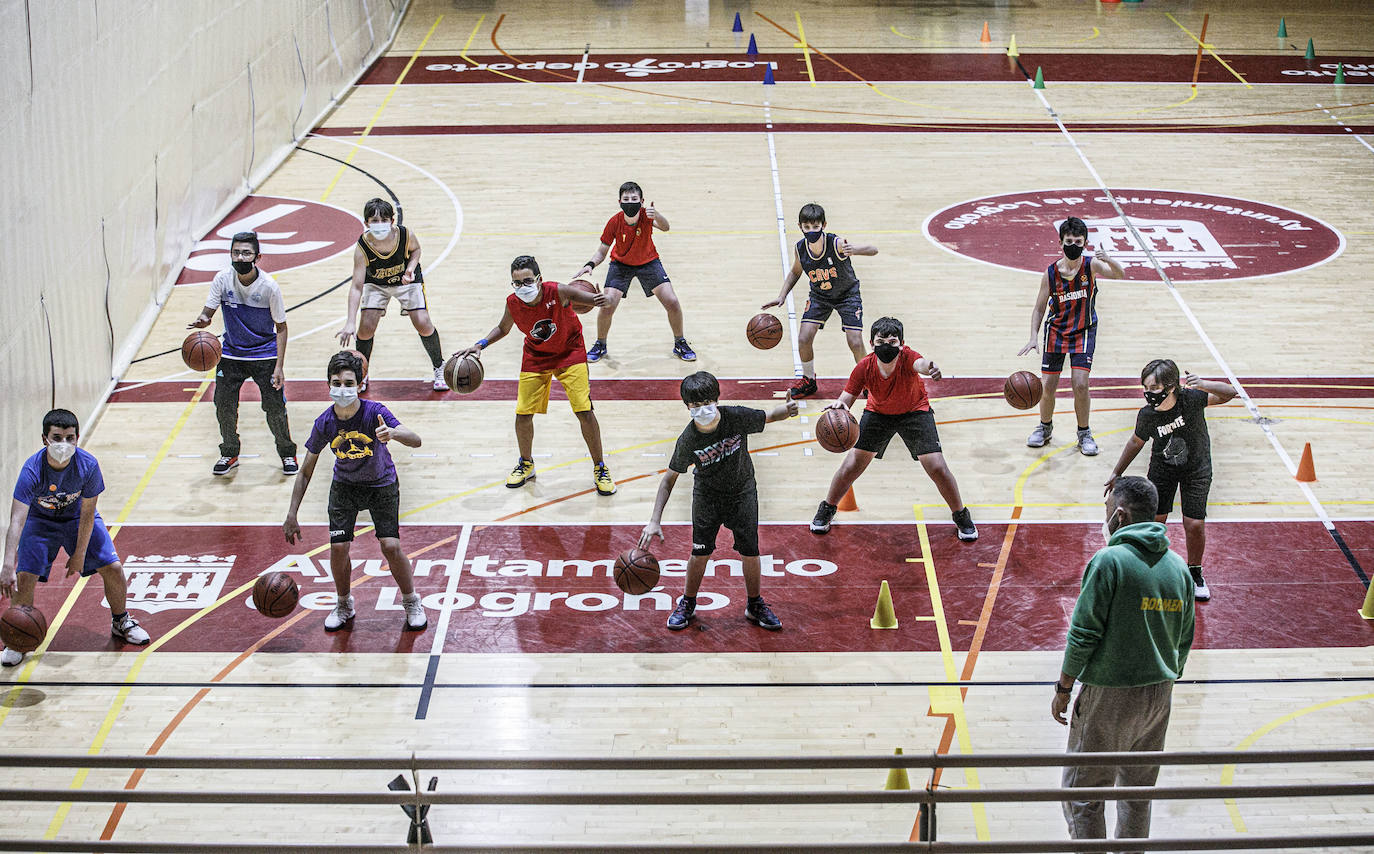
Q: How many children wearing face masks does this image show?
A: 11